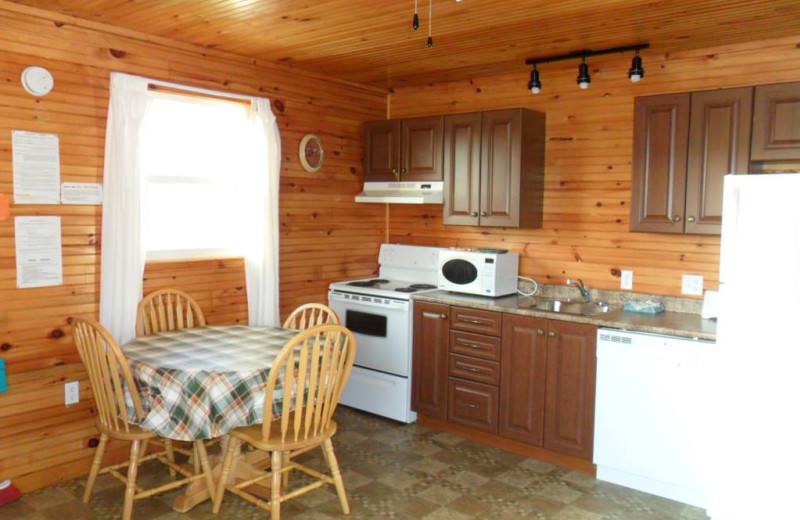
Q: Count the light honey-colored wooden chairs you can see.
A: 4